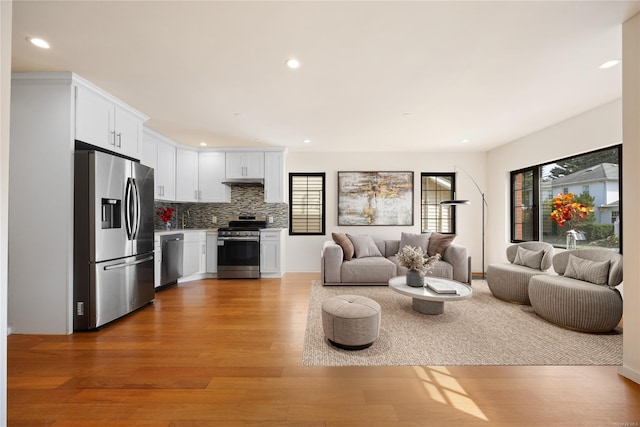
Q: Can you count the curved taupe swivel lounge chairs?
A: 2